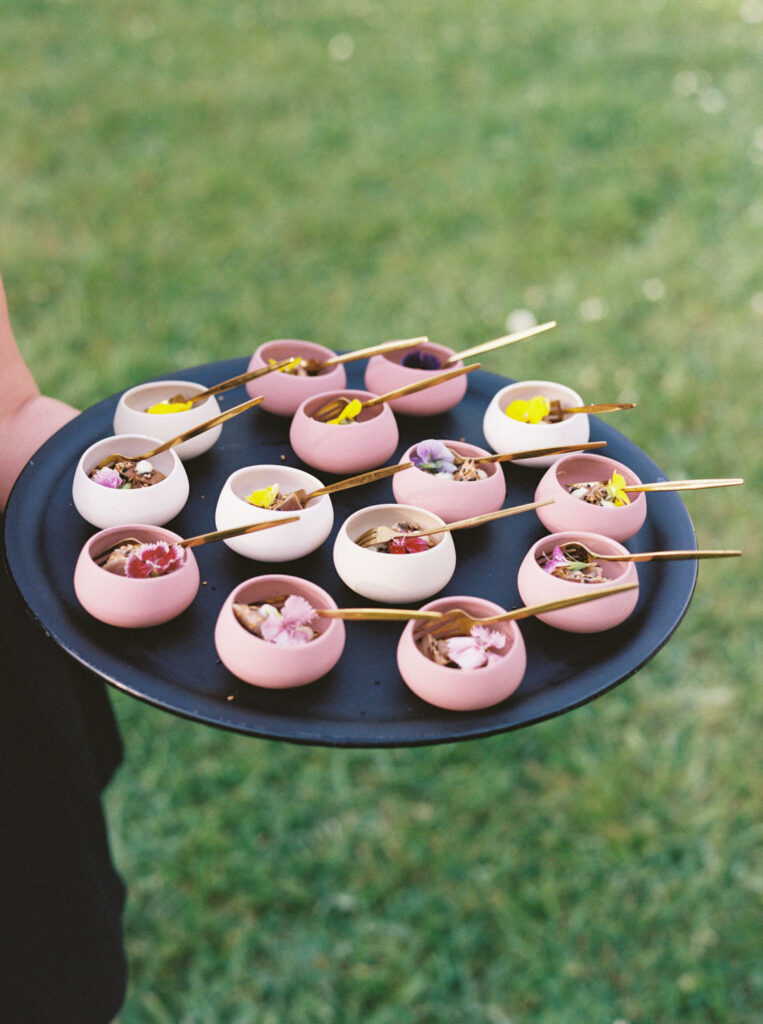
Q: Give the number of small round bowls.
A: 14